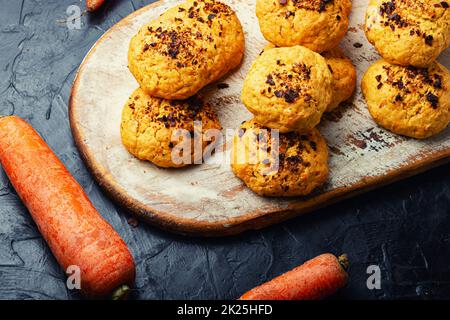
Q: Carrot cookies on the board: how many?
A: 8